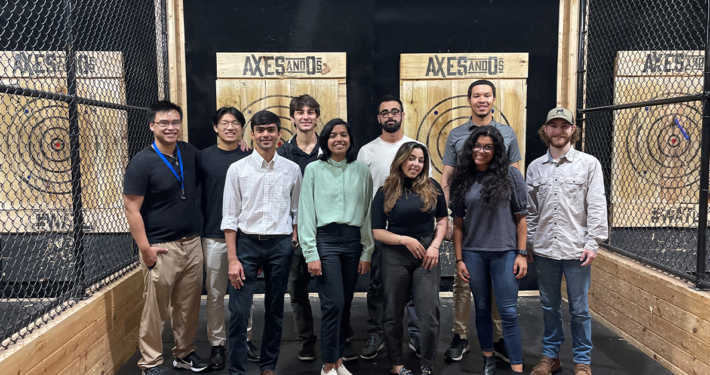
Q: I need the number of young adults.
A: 10